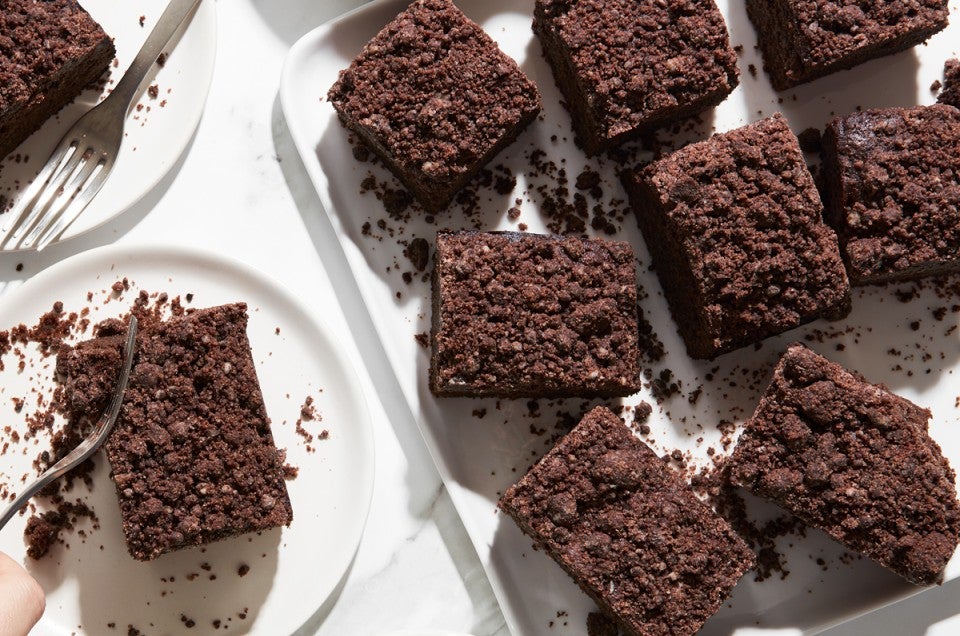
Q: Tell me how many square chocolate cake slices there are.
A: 10